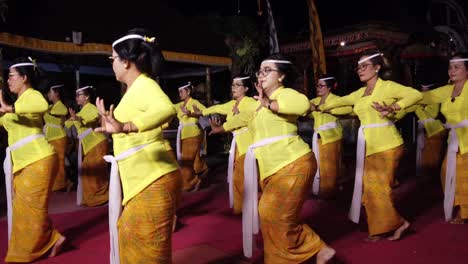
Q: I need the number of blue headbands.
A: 0